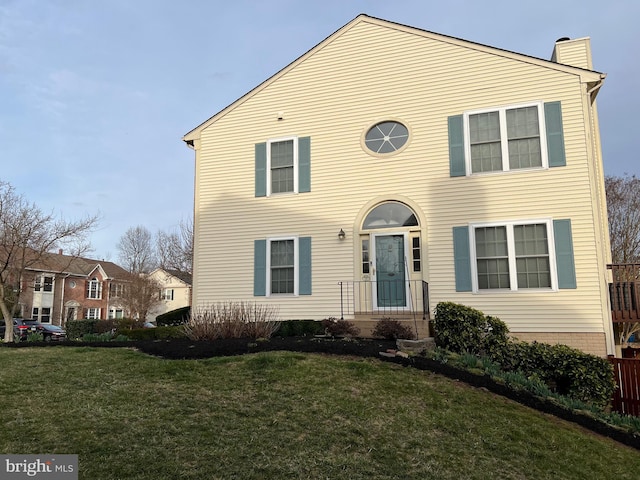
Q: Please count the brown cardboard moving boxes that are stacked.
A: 0